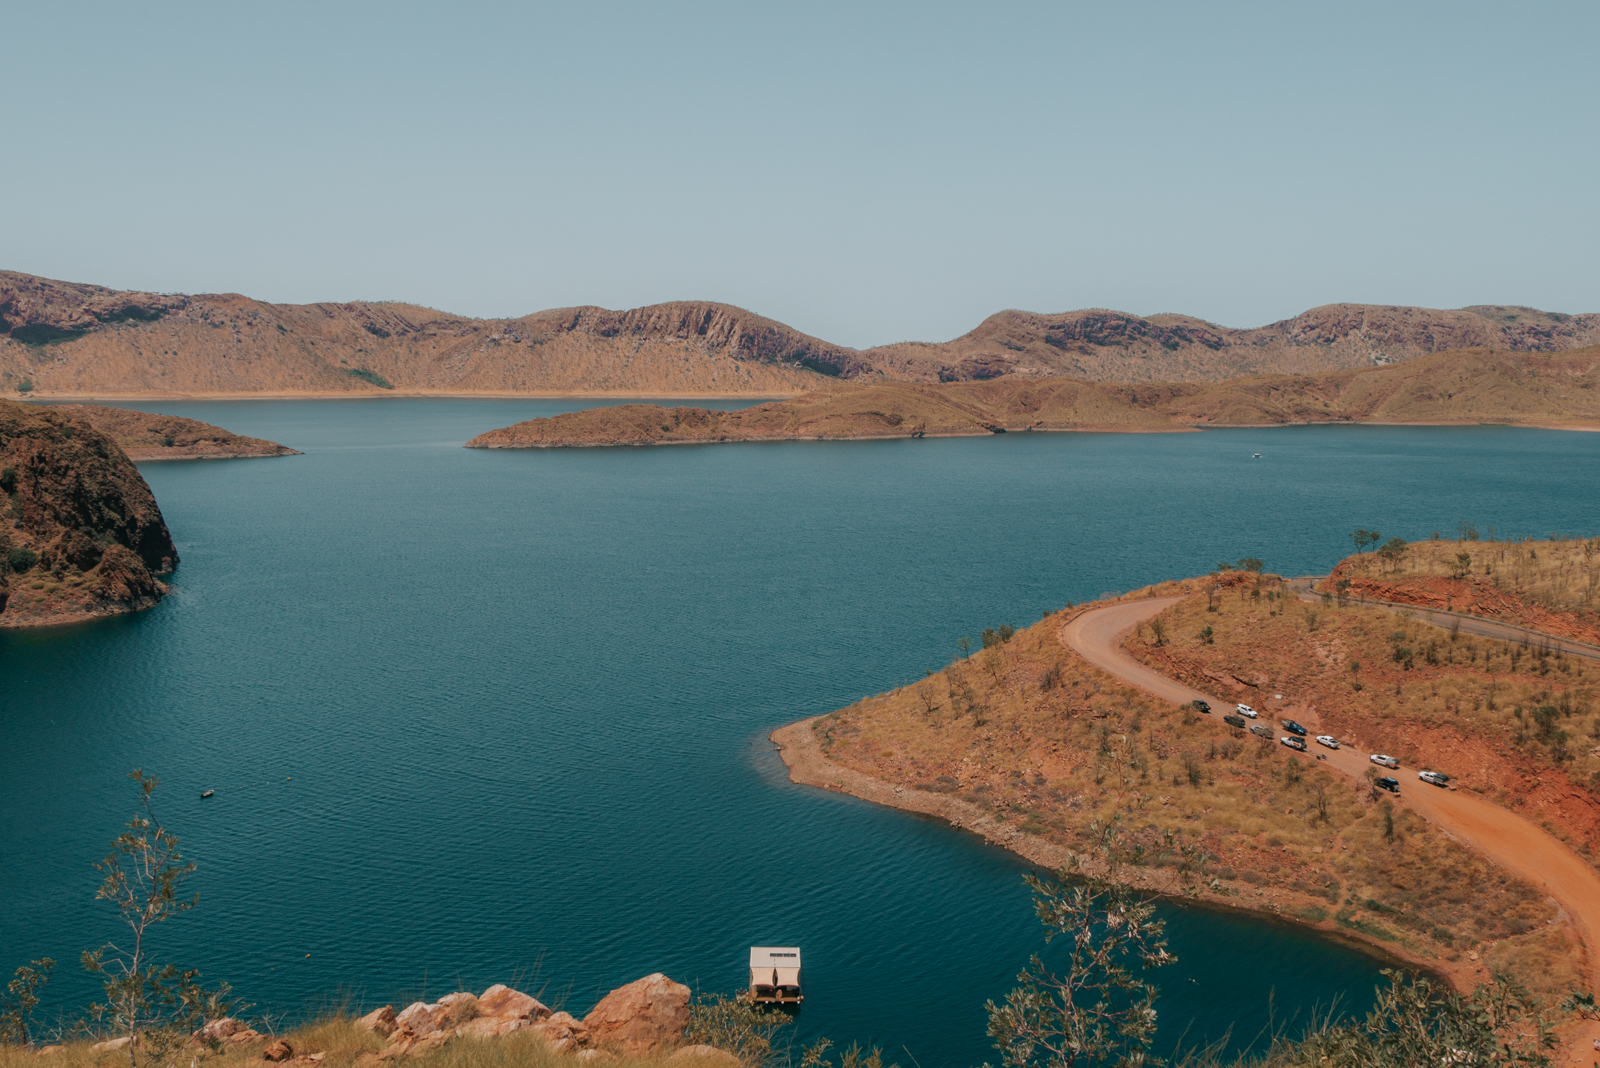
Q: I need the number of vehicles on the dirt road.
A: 10